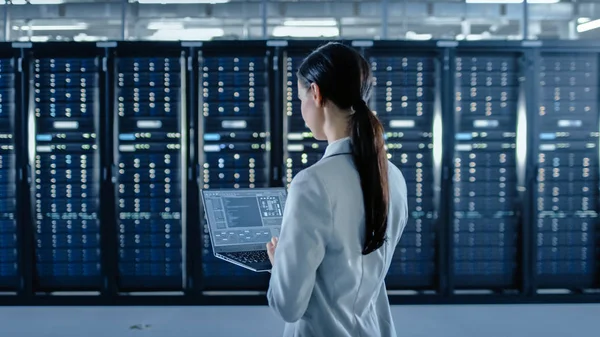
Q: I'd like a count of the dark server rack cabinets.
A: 8